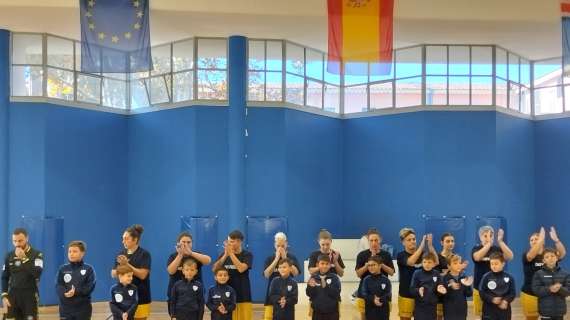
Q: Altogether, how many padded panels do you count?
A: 5